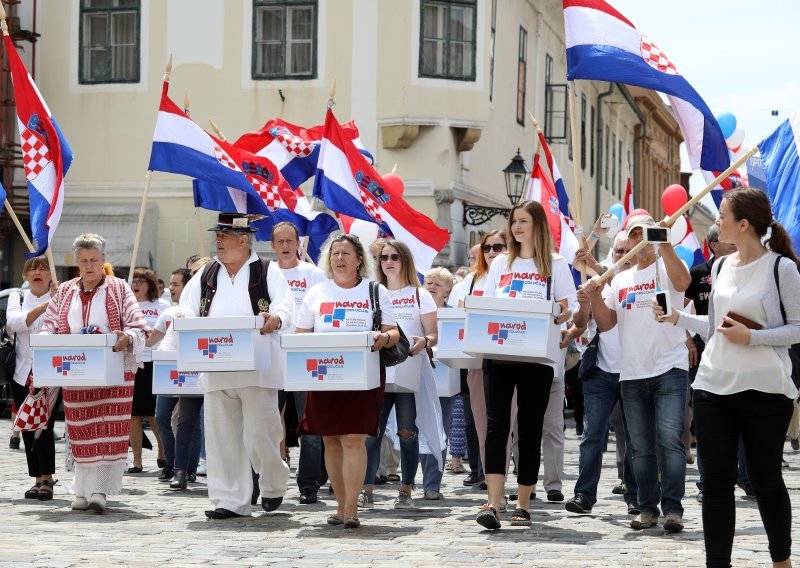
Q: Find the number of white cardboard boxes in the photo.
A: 8